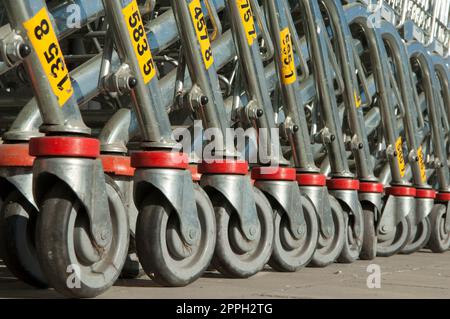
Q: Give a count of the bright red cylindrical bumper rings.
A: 13